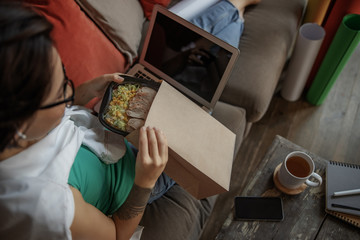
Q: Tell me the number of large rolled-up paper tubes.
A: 4